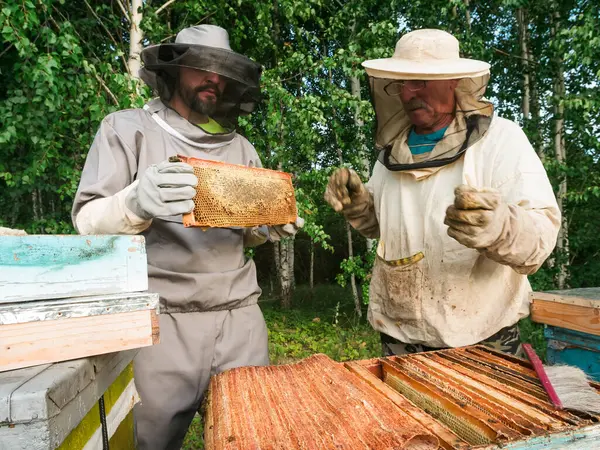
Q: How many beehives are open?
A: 1